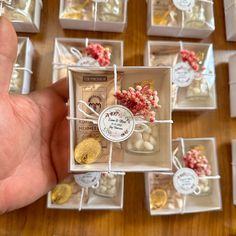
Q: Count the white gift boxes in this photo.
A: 12